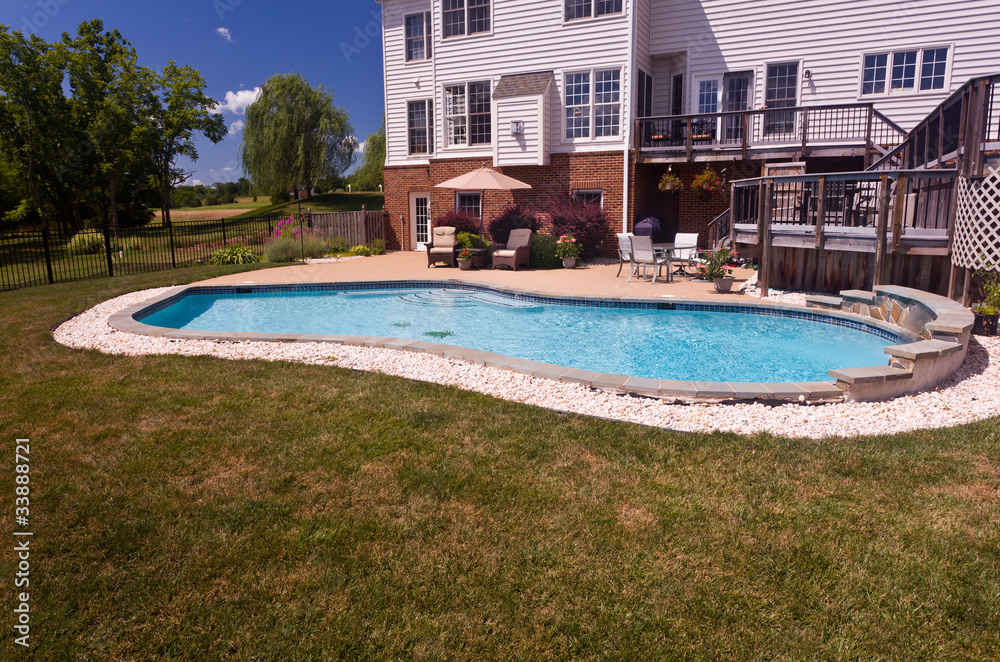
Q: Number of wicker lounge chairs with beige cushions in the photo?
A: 2